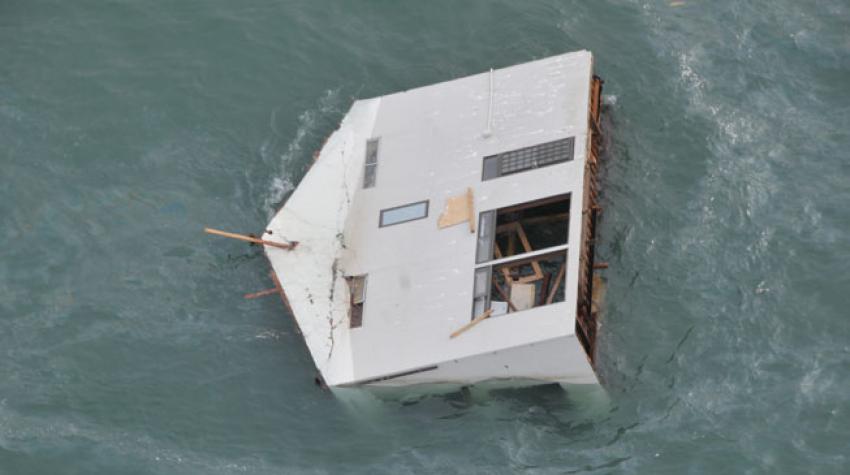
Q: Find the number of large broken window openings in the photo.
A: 2